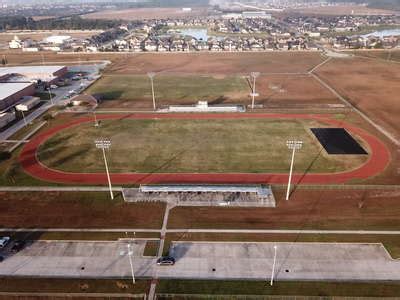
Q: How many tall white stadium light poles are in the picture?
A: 4